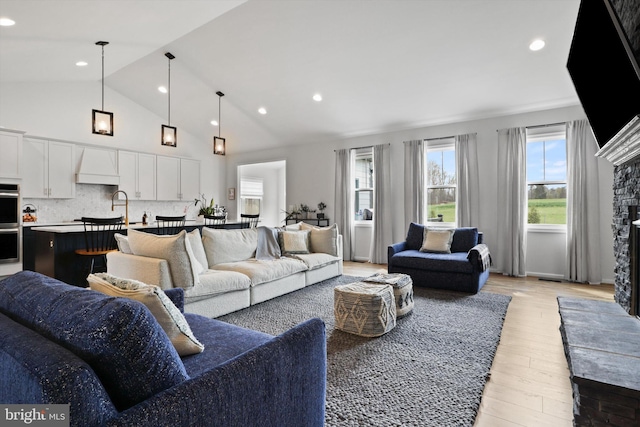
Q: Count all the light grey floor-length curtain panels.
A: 6